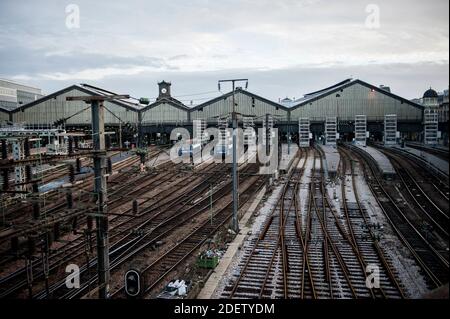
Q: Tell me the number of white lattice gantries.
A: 9